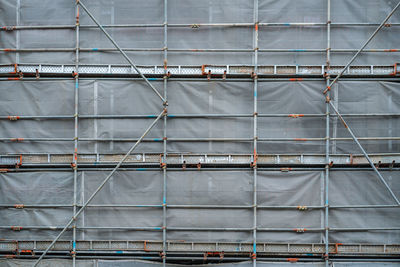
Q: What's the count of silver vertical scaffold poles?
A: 4